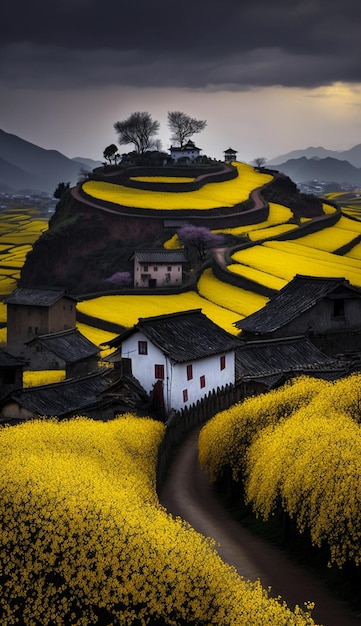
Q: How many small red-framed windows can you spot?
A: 6